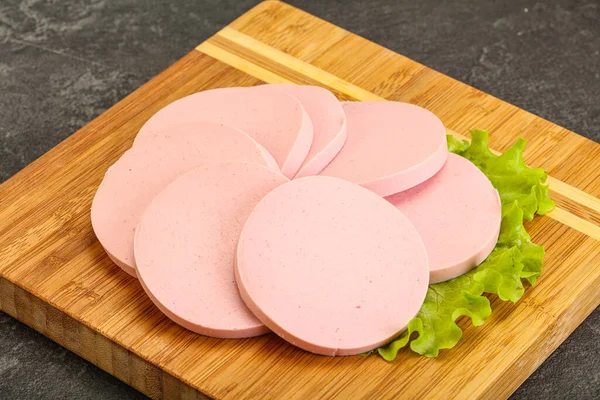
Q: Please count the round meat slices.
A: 7